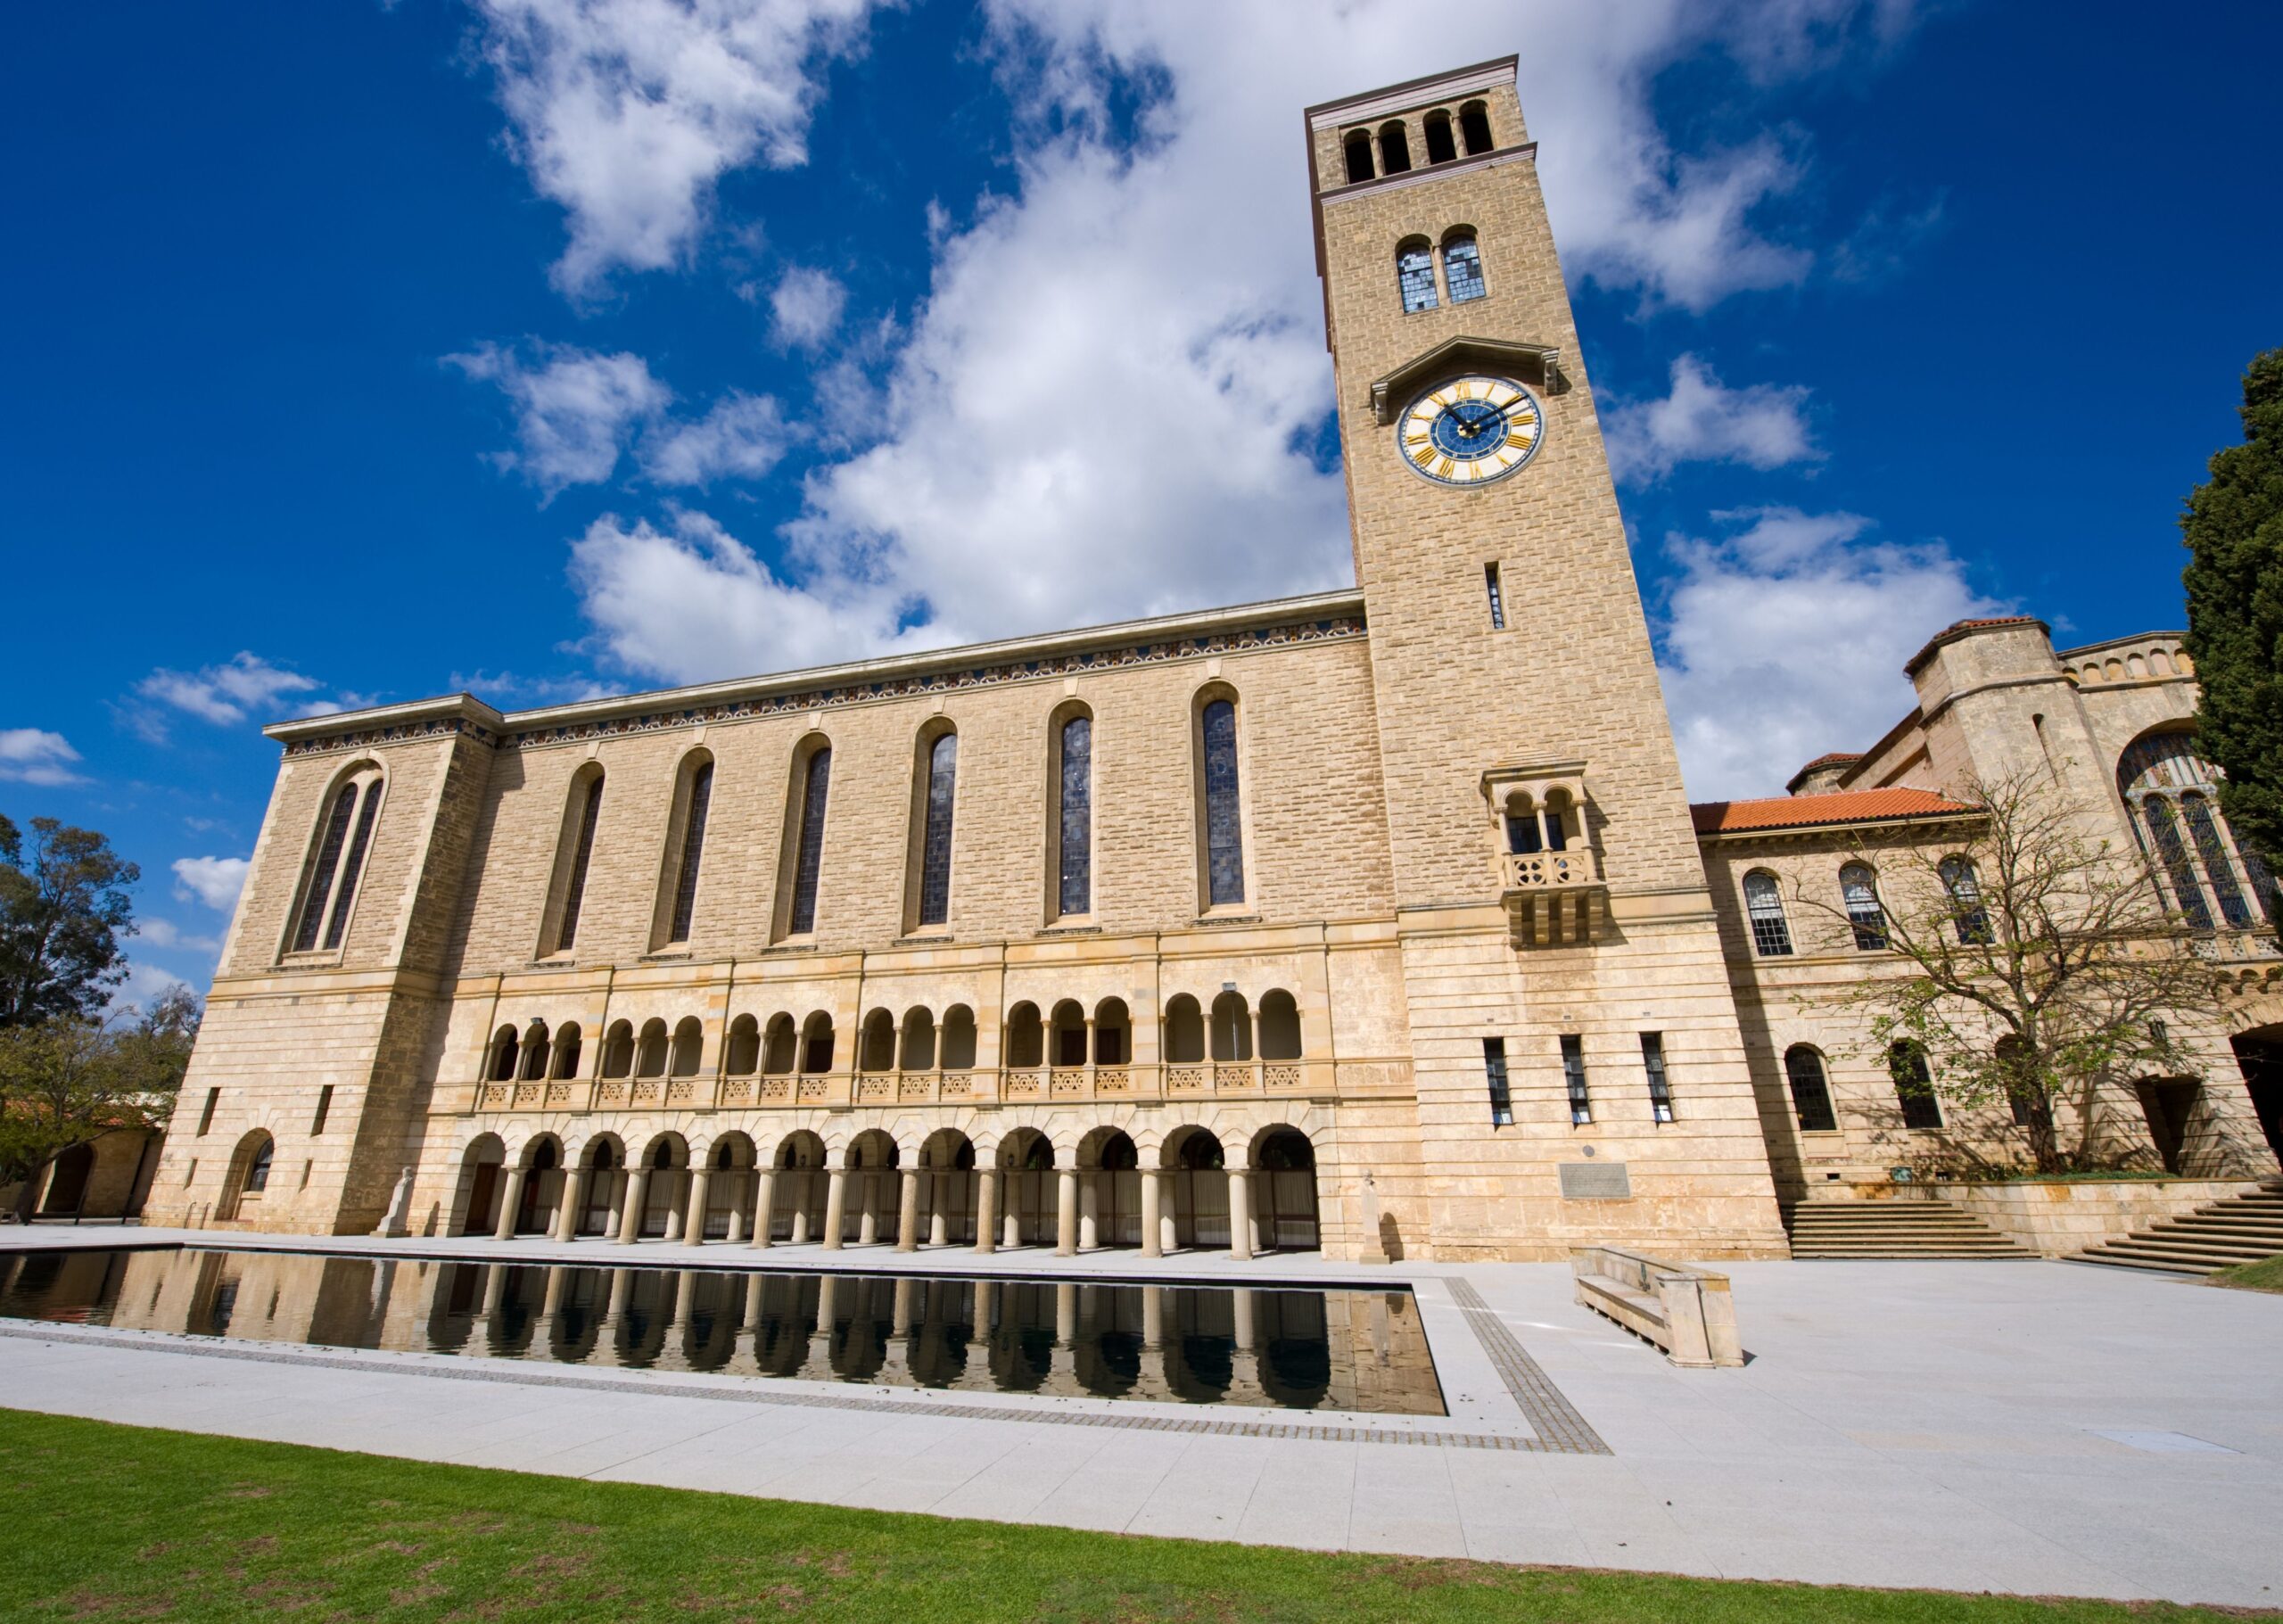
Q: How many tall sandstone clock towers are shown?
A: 1